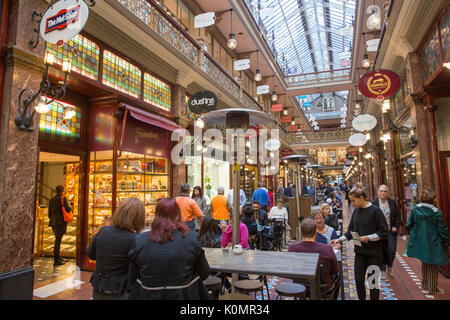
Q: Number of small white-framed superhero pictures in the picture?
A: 0